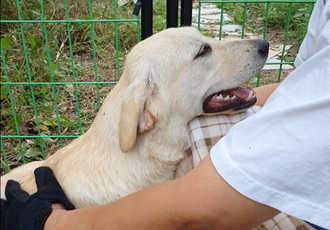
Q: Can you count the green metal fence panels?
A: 2